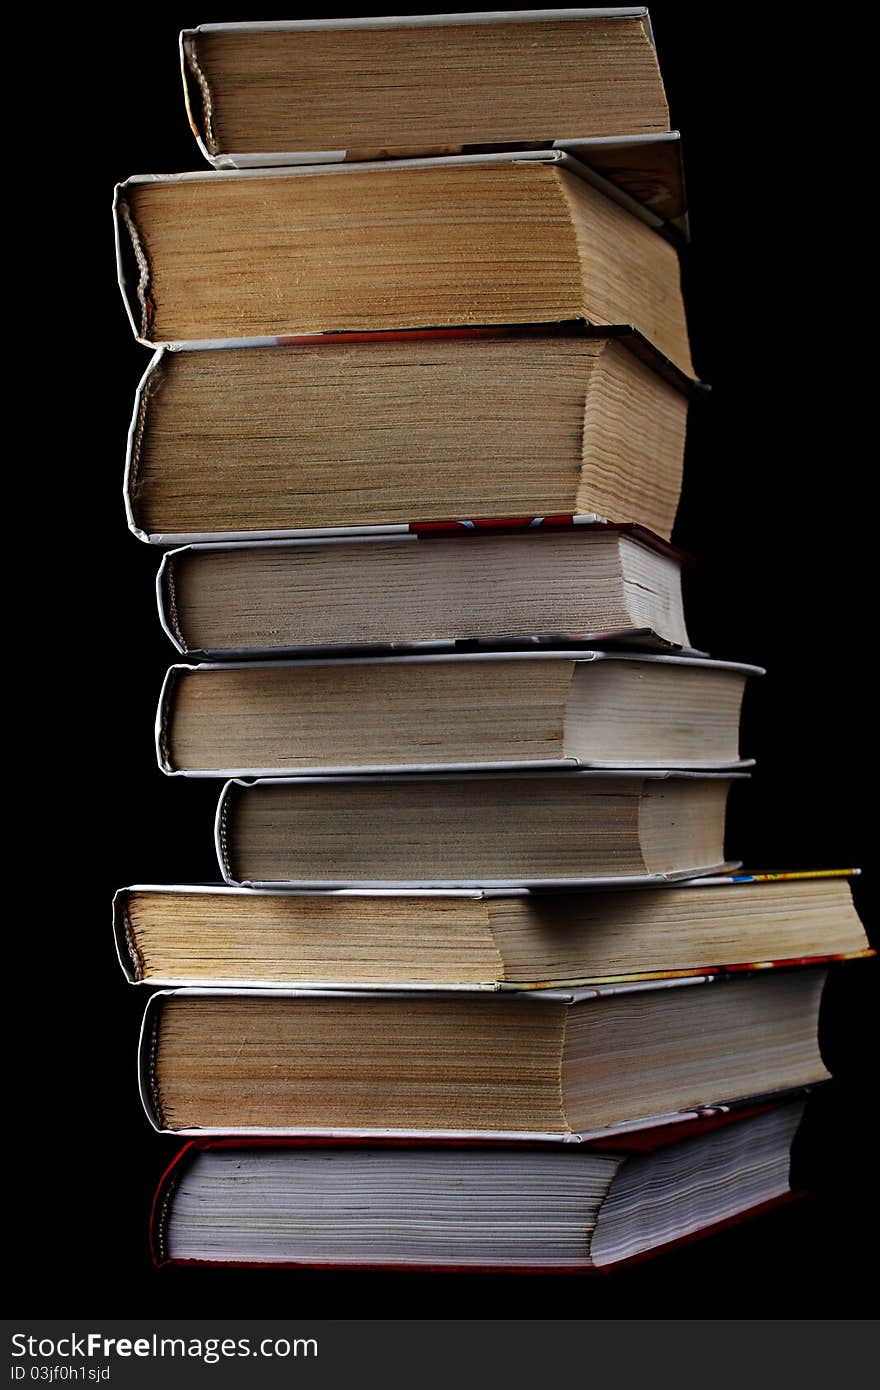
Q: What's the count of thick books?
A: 9